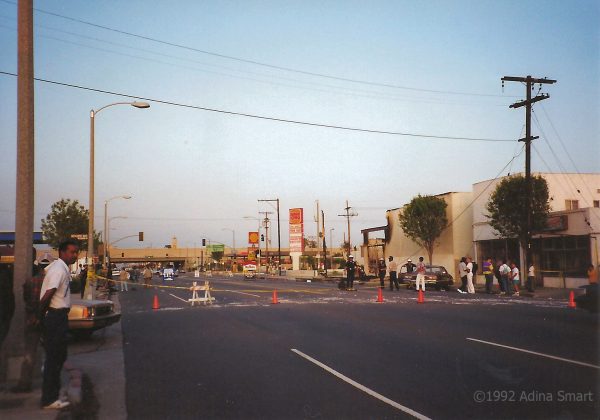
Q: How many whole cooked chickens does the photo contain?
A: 0